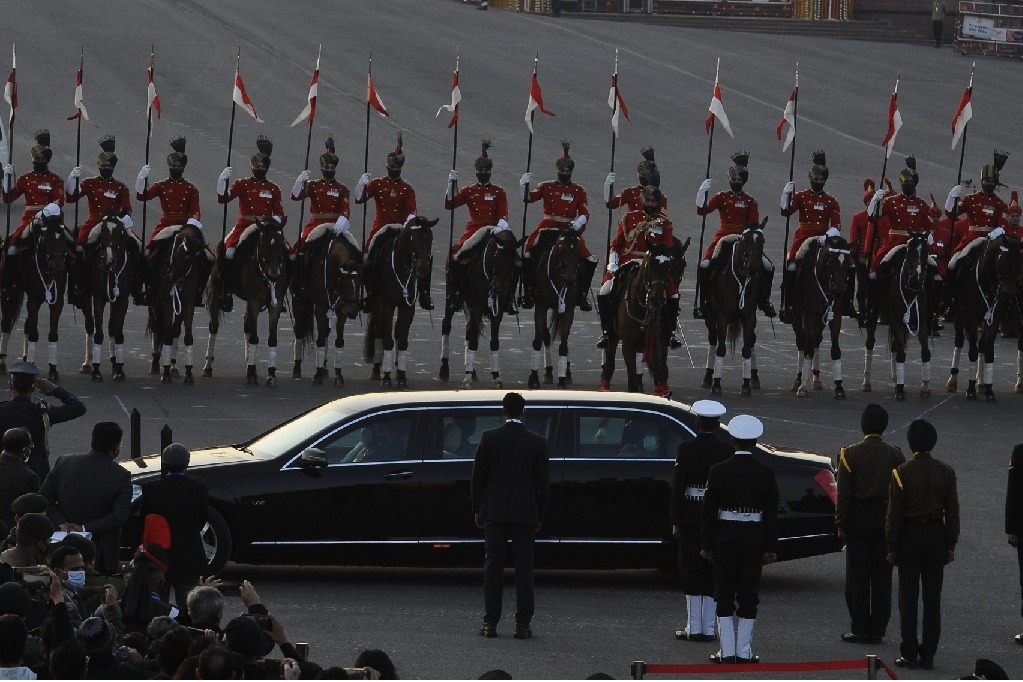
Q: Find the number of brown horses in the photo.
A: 14